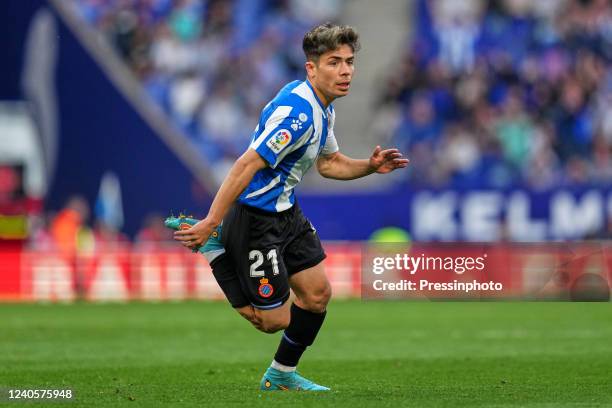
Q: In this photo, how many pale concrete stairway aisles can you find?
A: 1